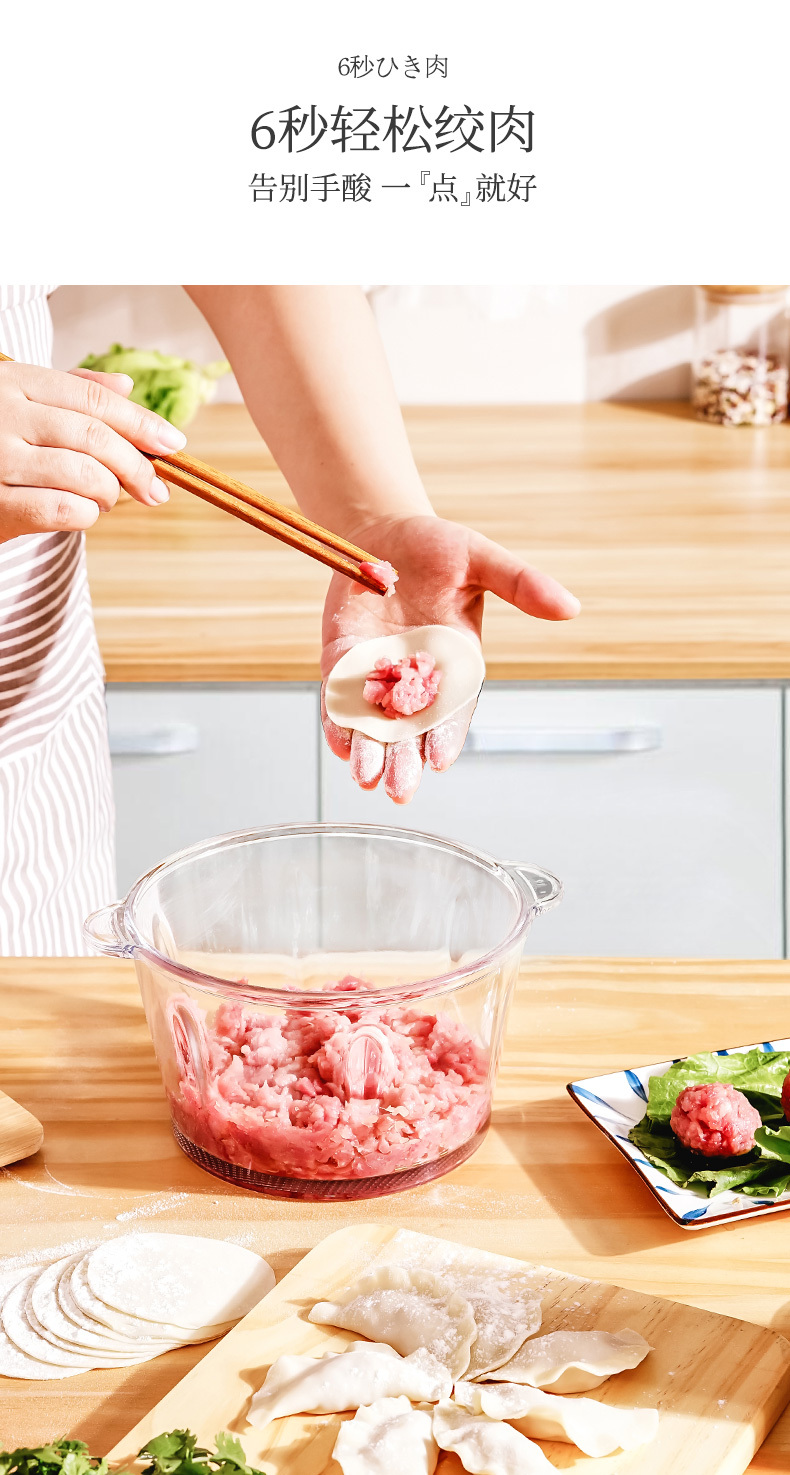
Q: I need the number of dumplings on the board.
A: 7